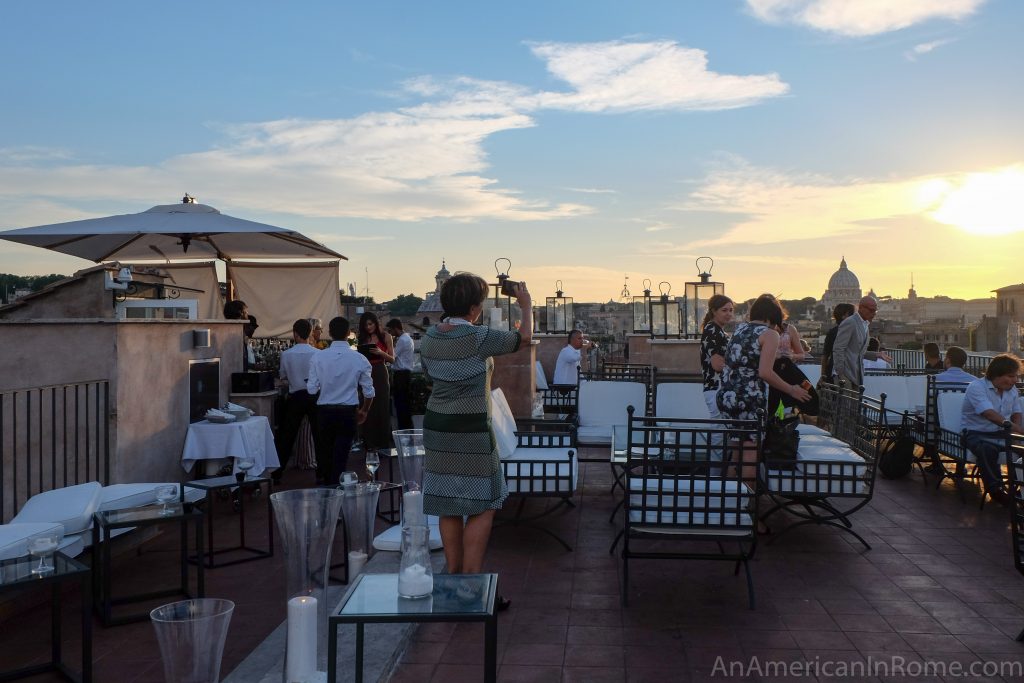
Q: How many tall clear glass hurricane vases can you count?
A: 4